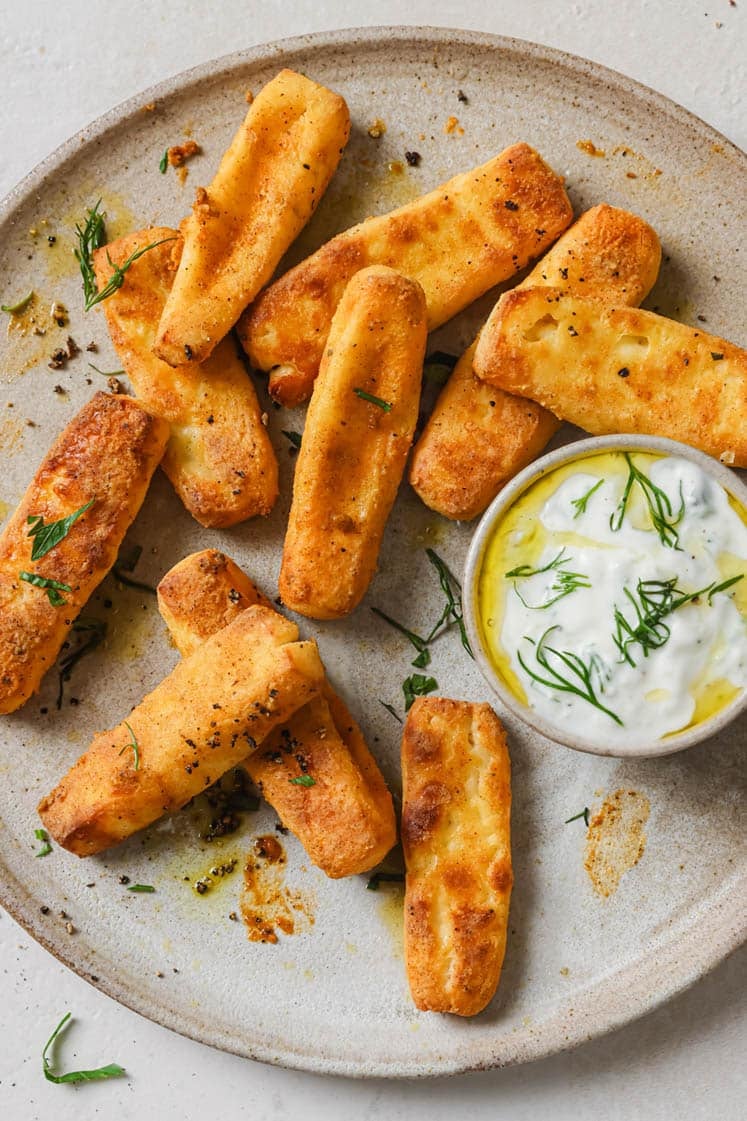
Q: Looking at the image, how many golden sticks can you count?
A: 10